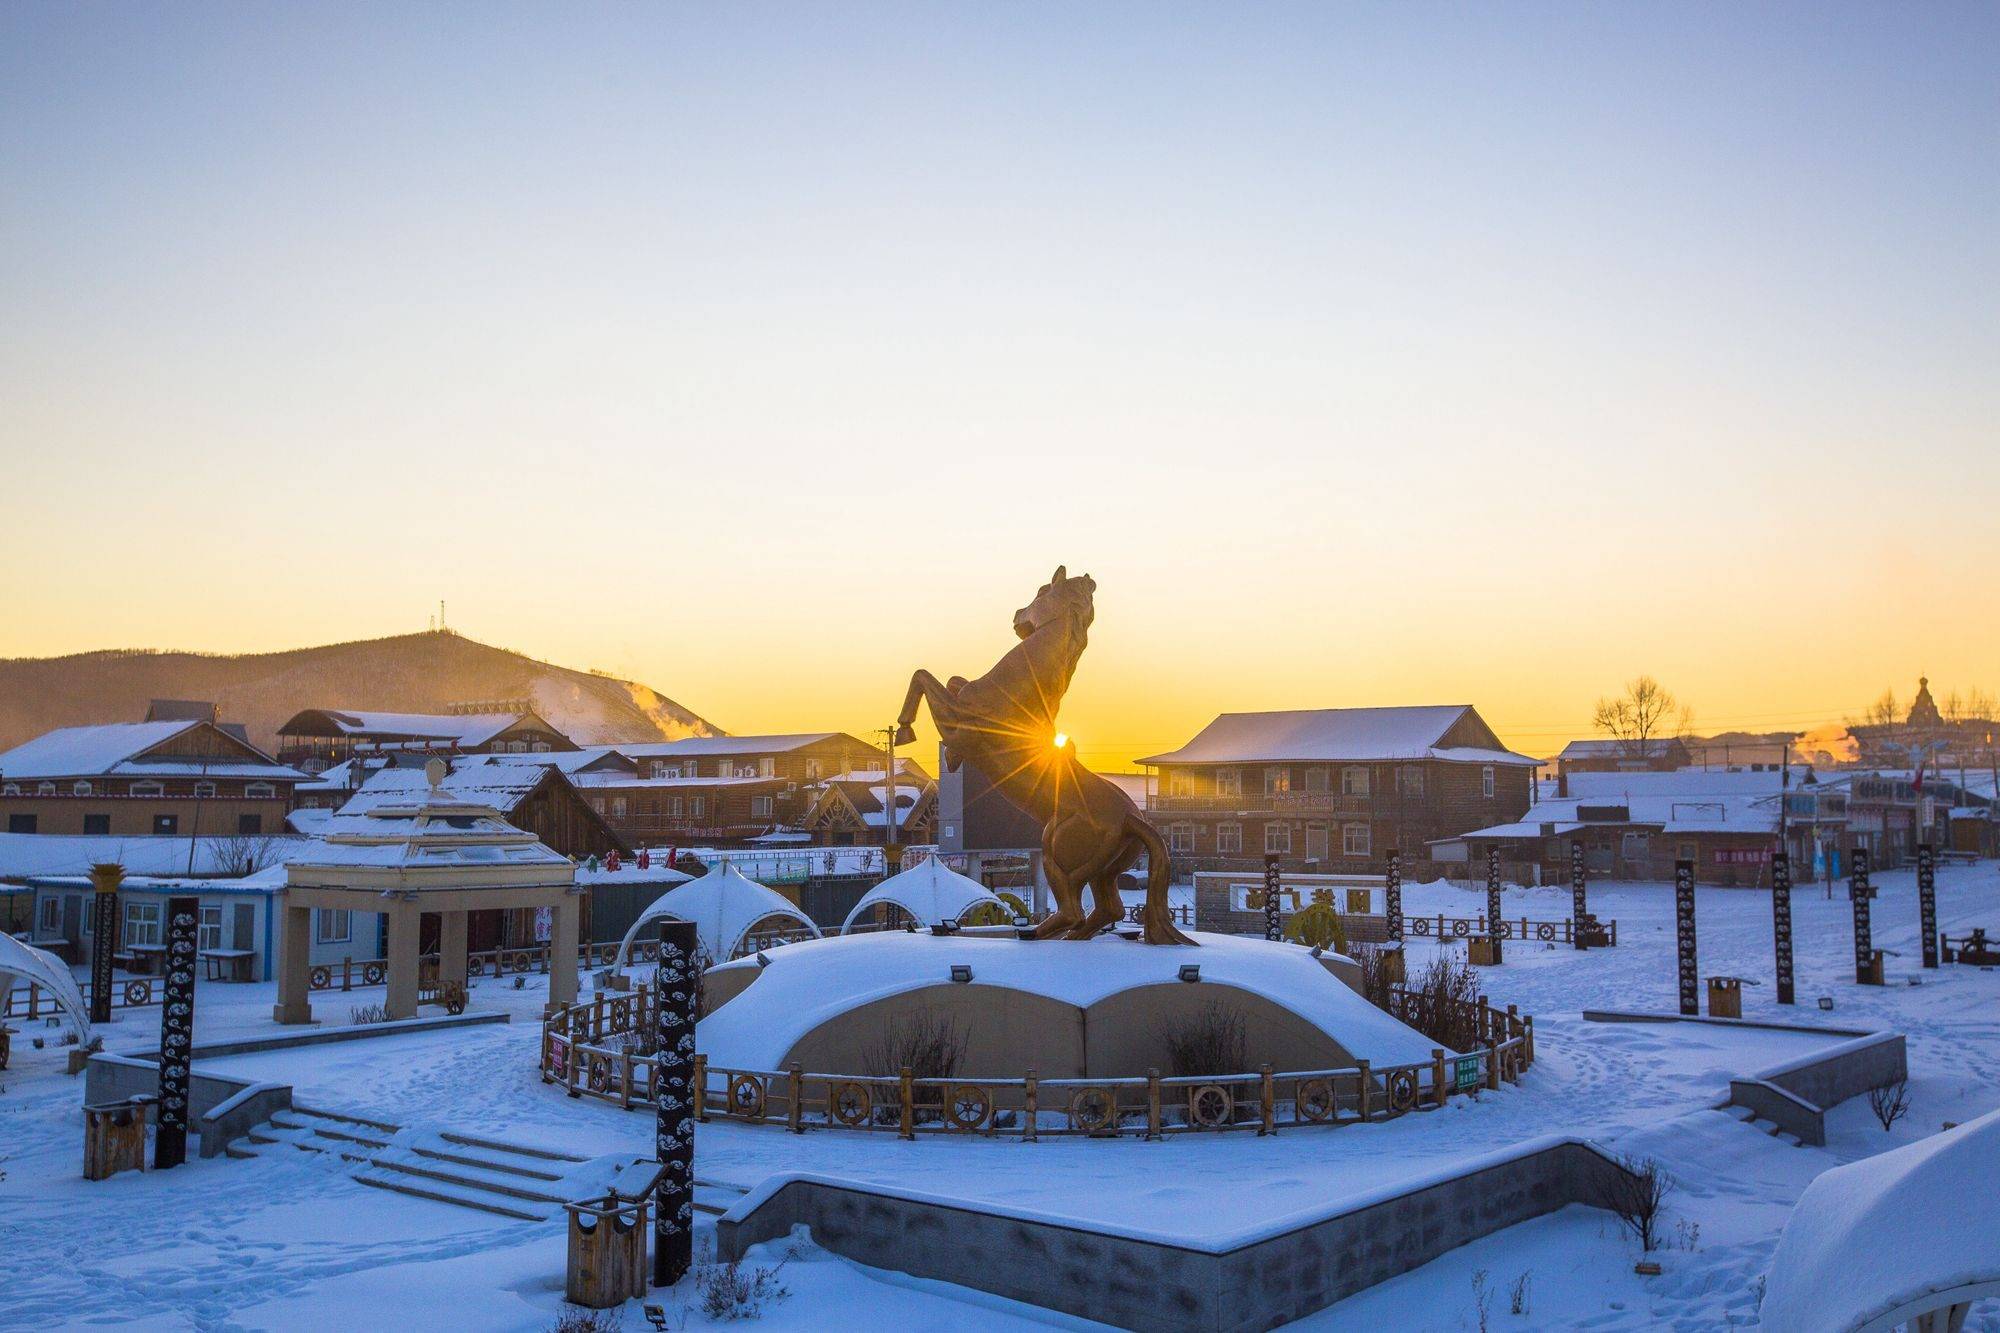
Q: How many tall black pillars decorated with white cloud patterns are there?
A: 10